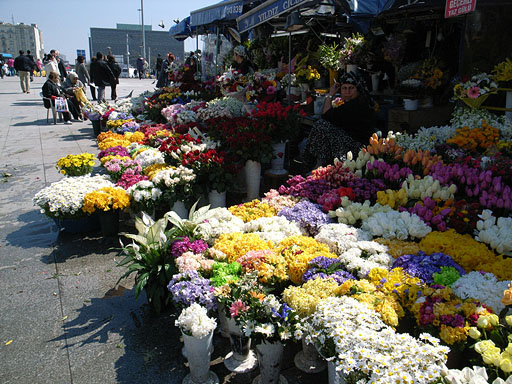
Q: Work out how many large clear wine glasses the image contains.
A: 0